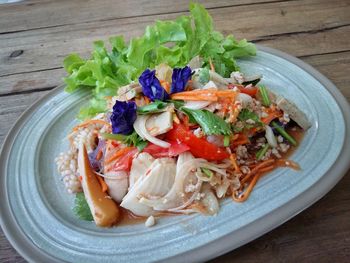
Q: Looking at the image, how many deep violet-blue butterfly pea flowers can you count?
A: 3